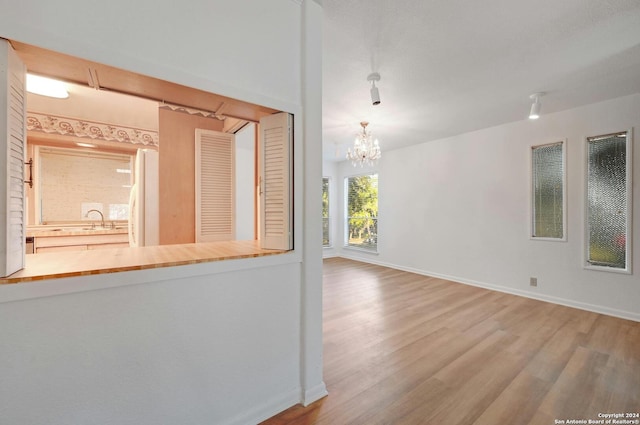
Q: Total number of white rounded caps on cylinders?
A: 2